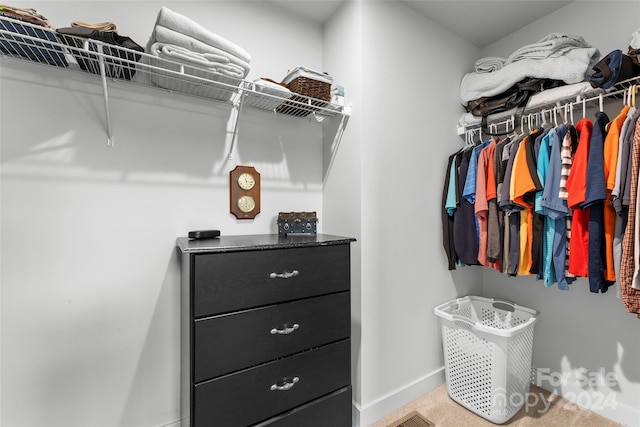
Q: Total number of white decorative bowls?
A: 0